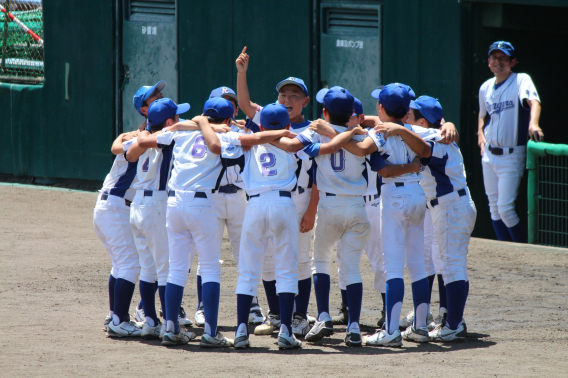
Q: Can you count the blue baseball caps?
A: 12